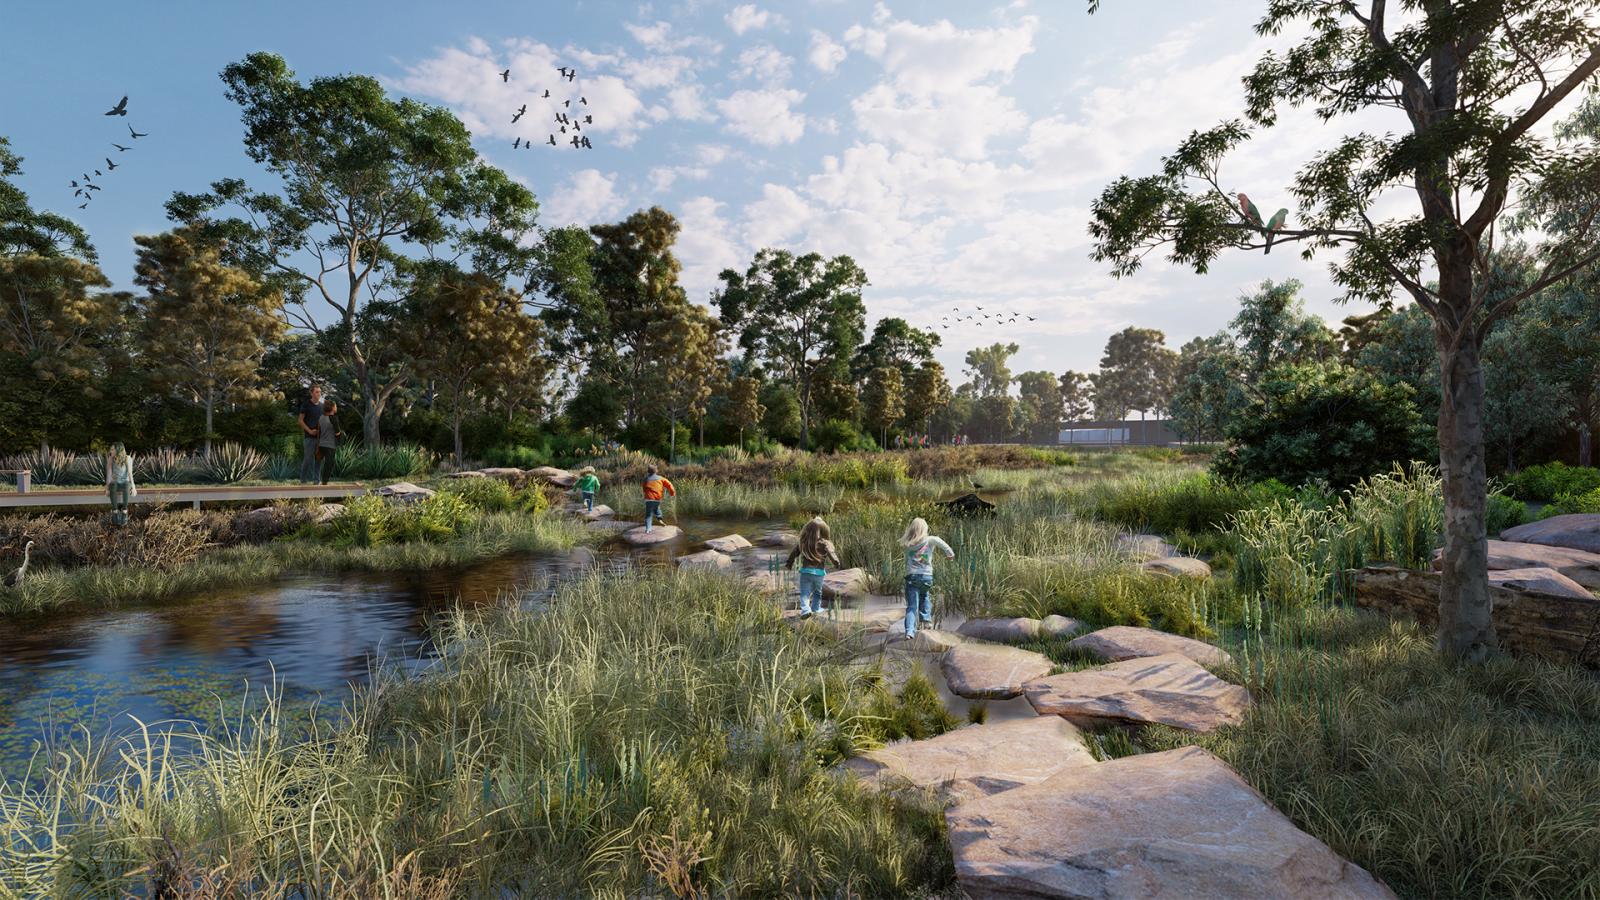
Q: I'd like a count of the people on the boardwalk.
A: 3